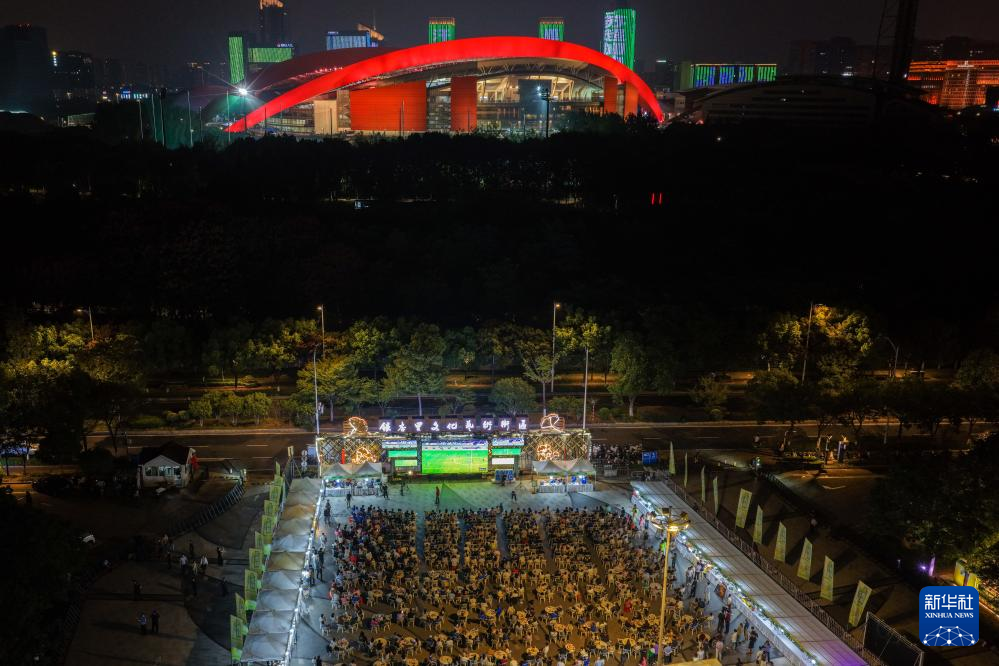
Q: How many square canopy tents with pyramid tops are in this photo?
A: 14